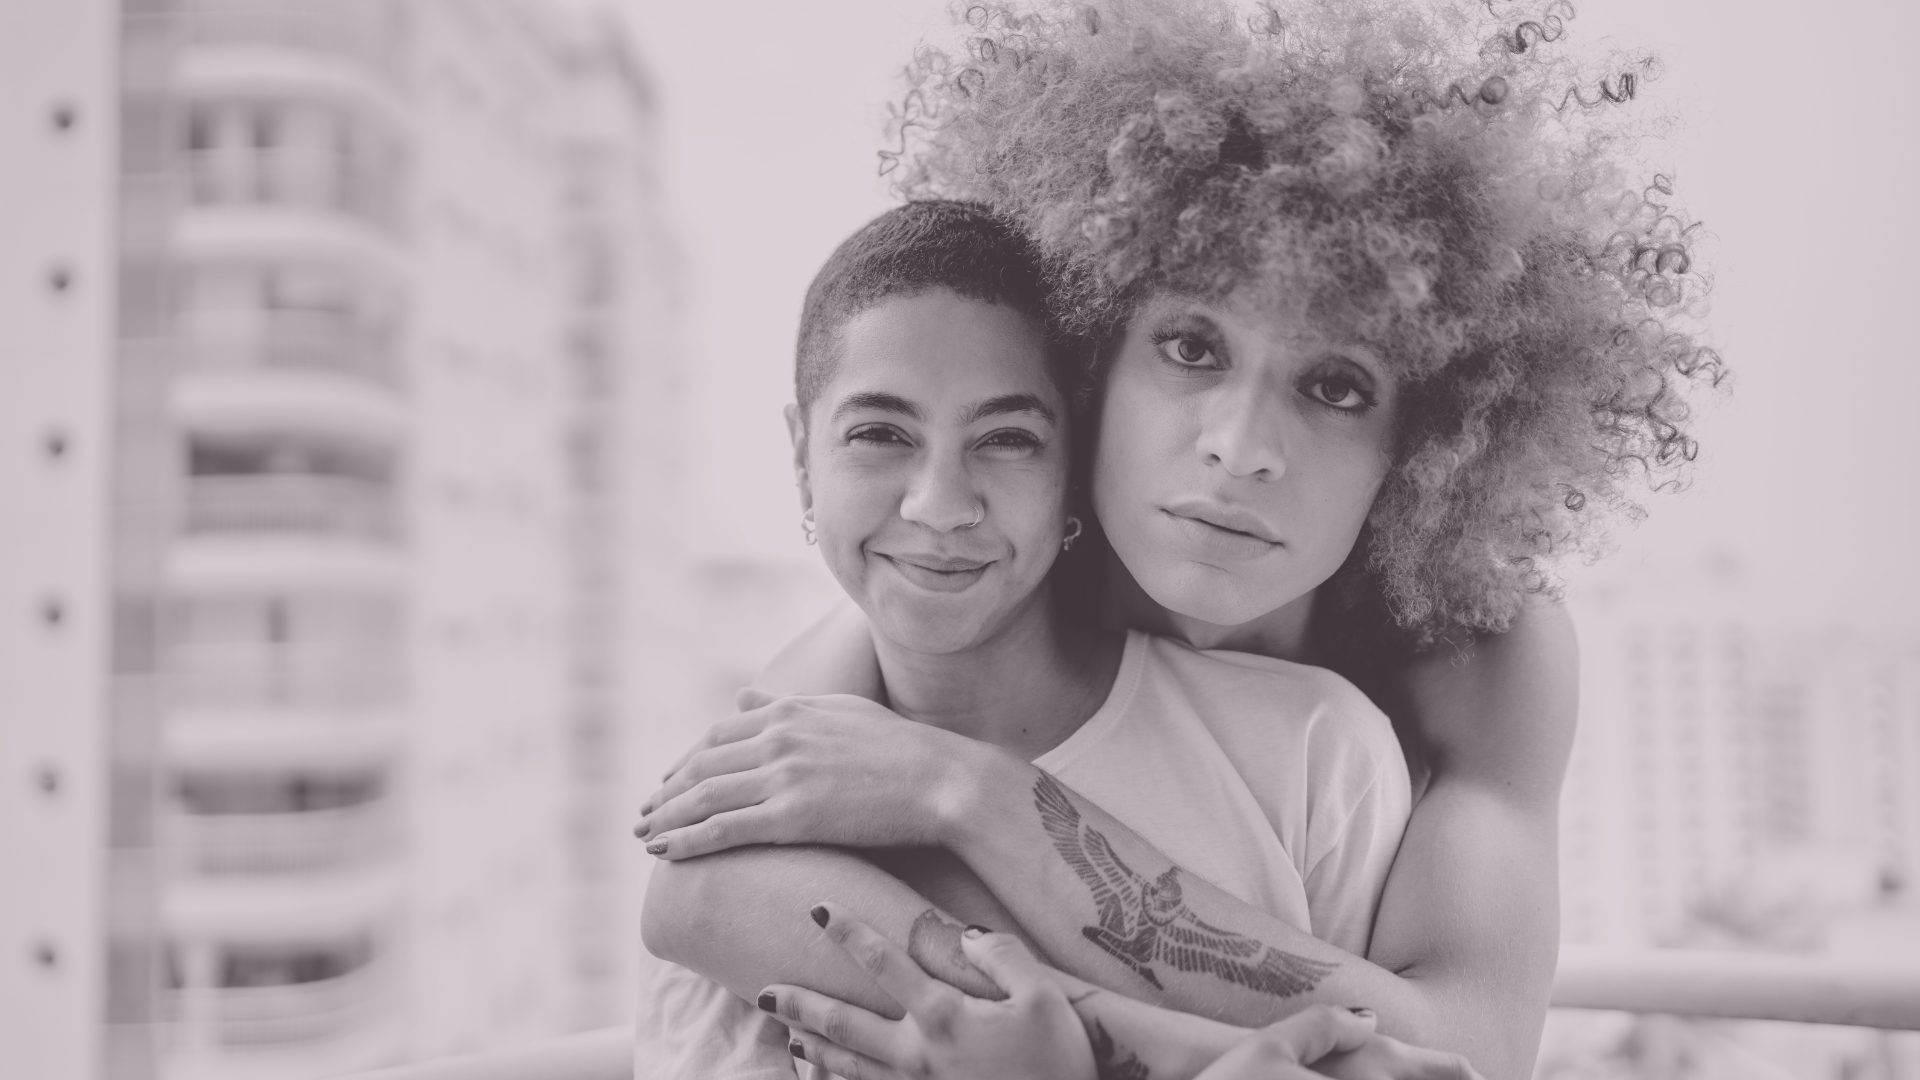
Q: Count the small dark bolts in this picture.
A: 6